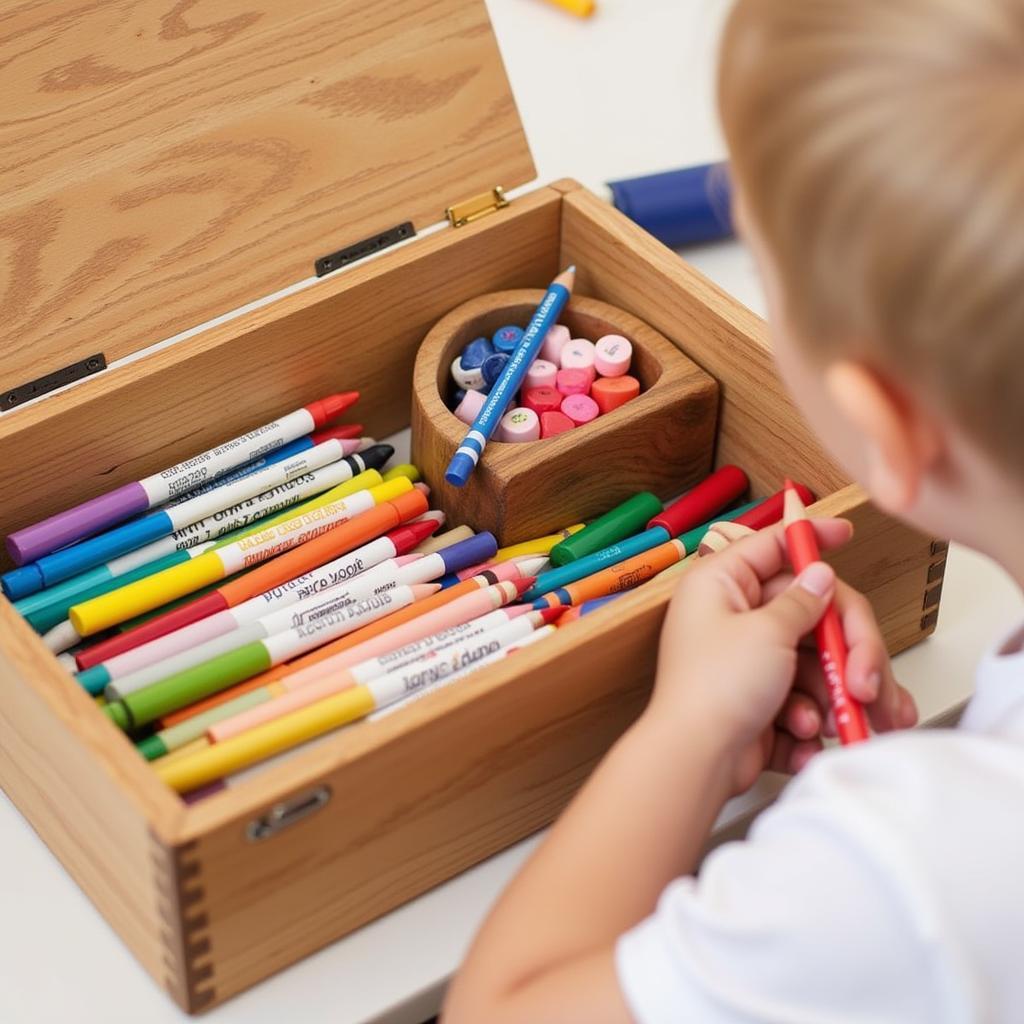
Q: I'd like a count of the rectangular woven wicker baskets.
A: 0